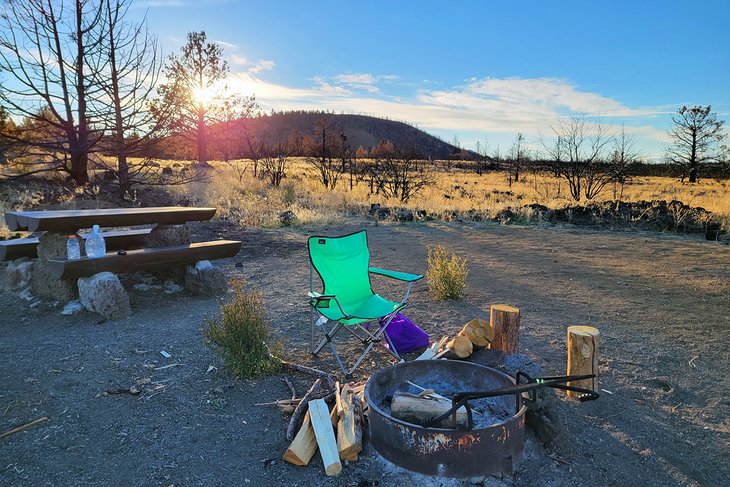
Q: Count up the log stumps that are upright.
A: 2